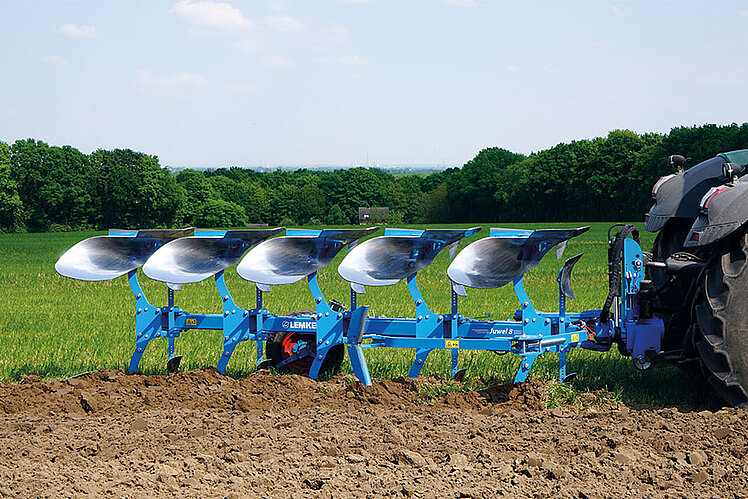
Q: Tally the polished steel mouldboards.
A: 5